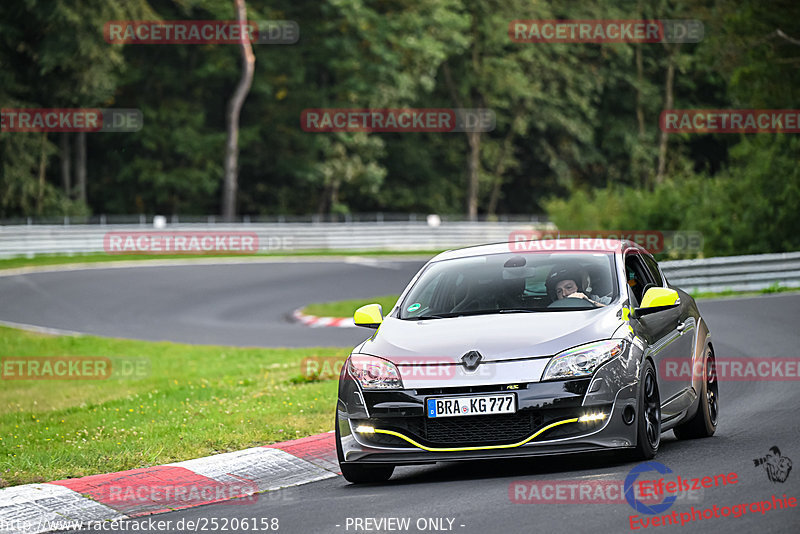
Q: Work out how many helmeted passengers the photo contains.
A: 1